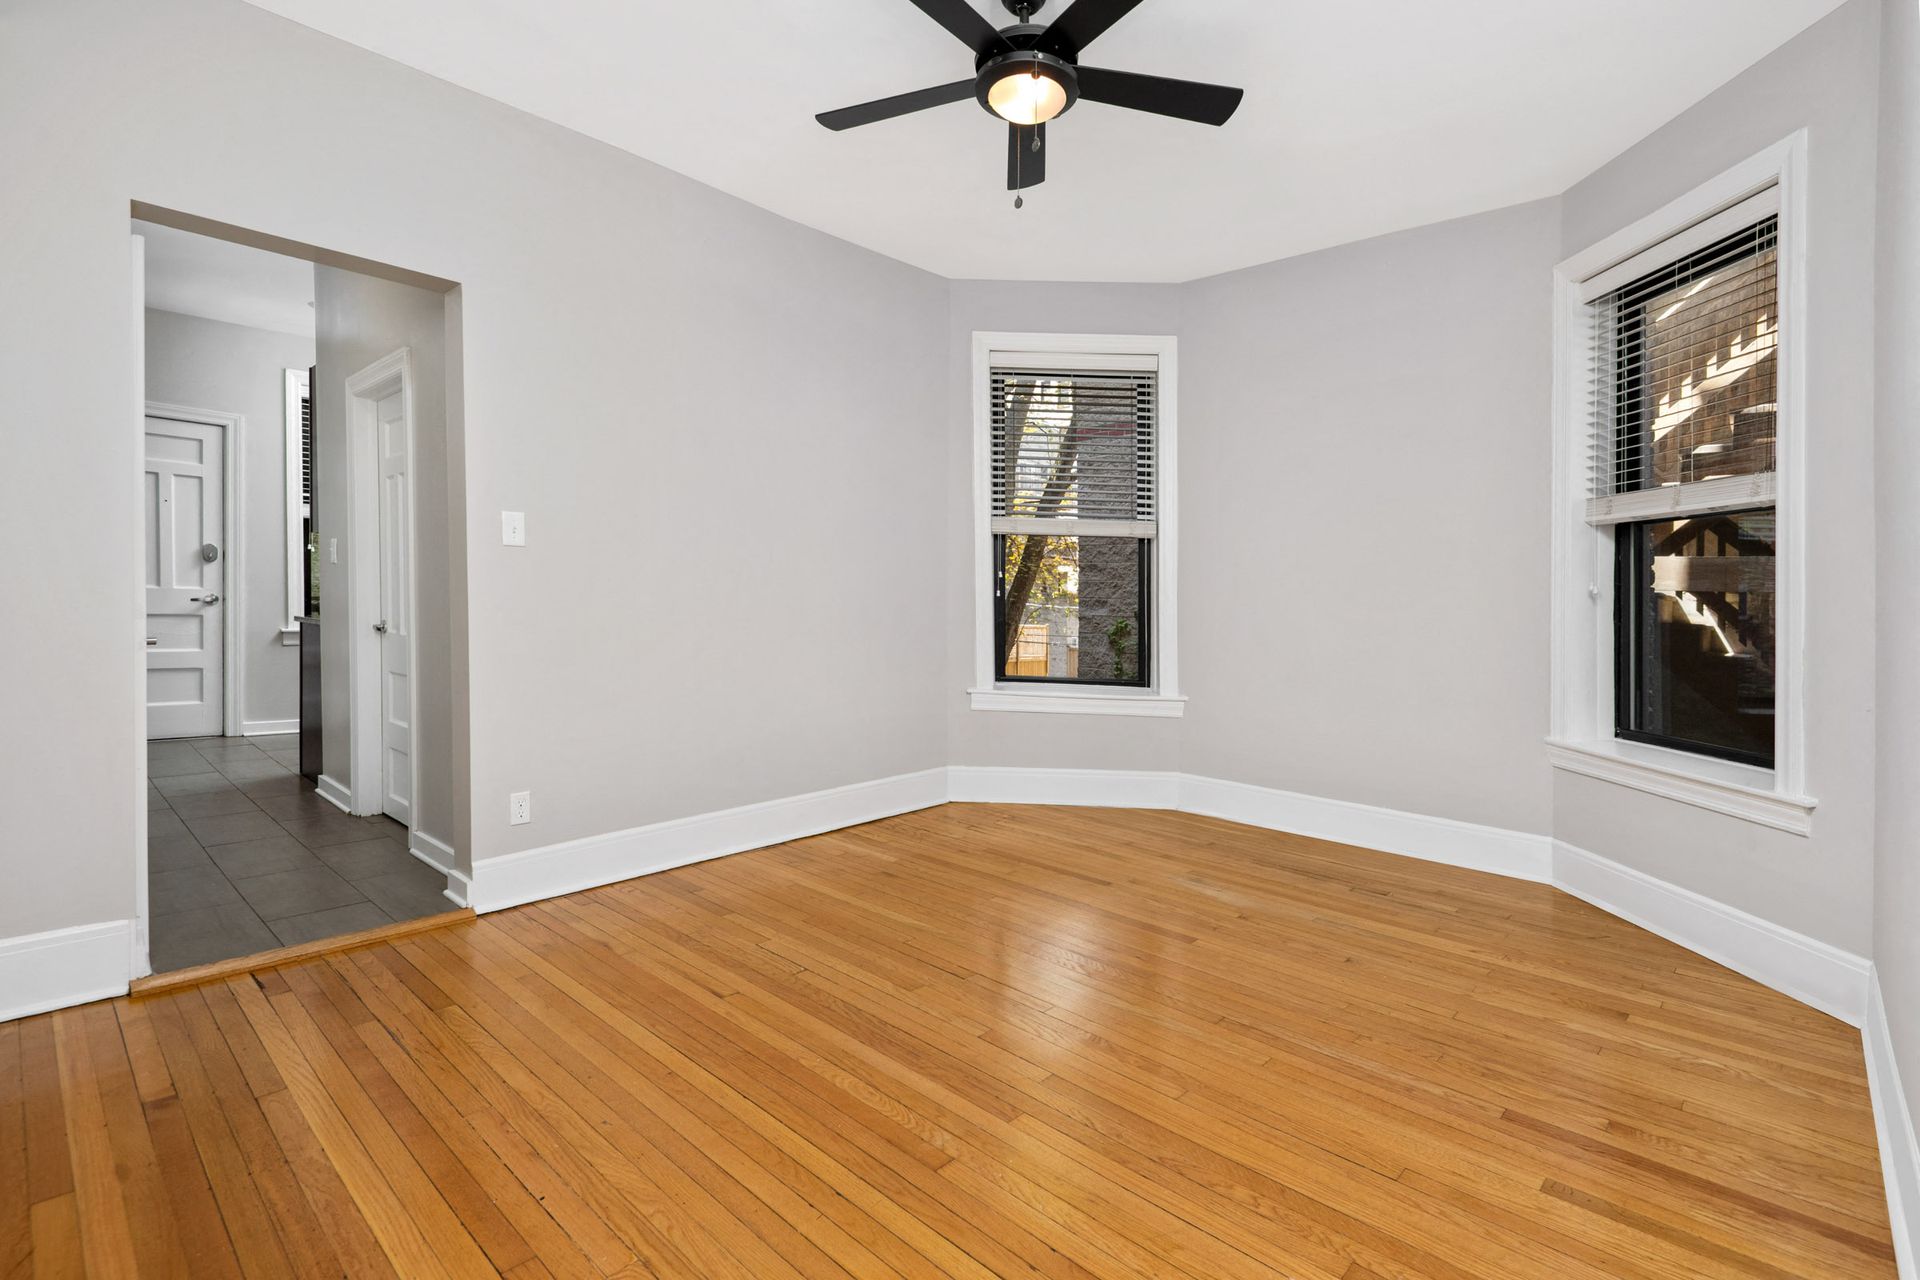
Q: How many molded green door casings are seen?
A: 0